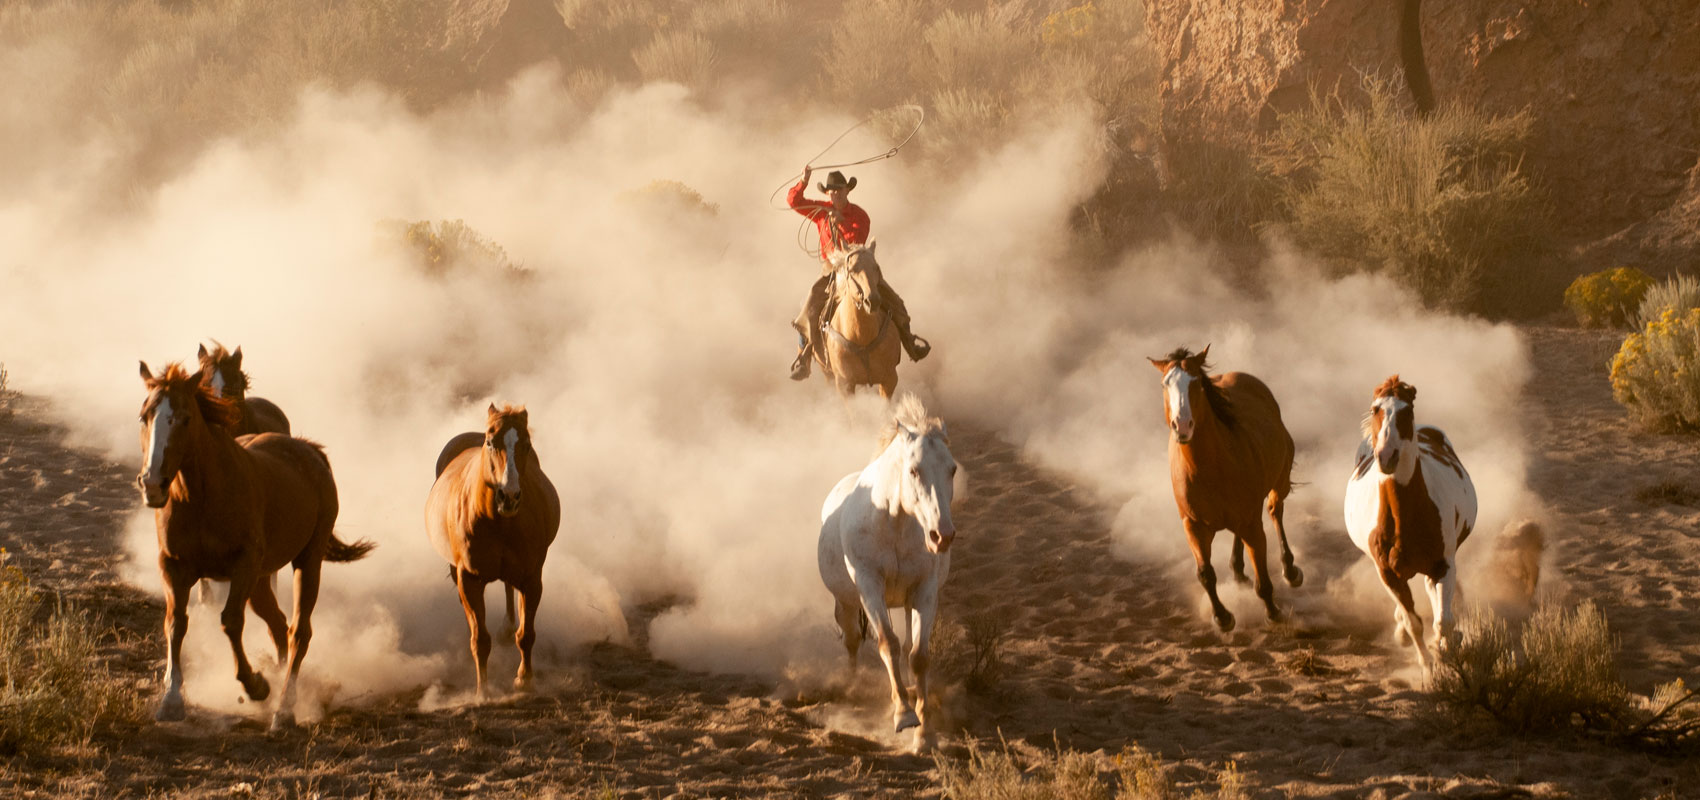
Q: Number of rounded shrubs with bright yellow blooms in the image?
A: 2